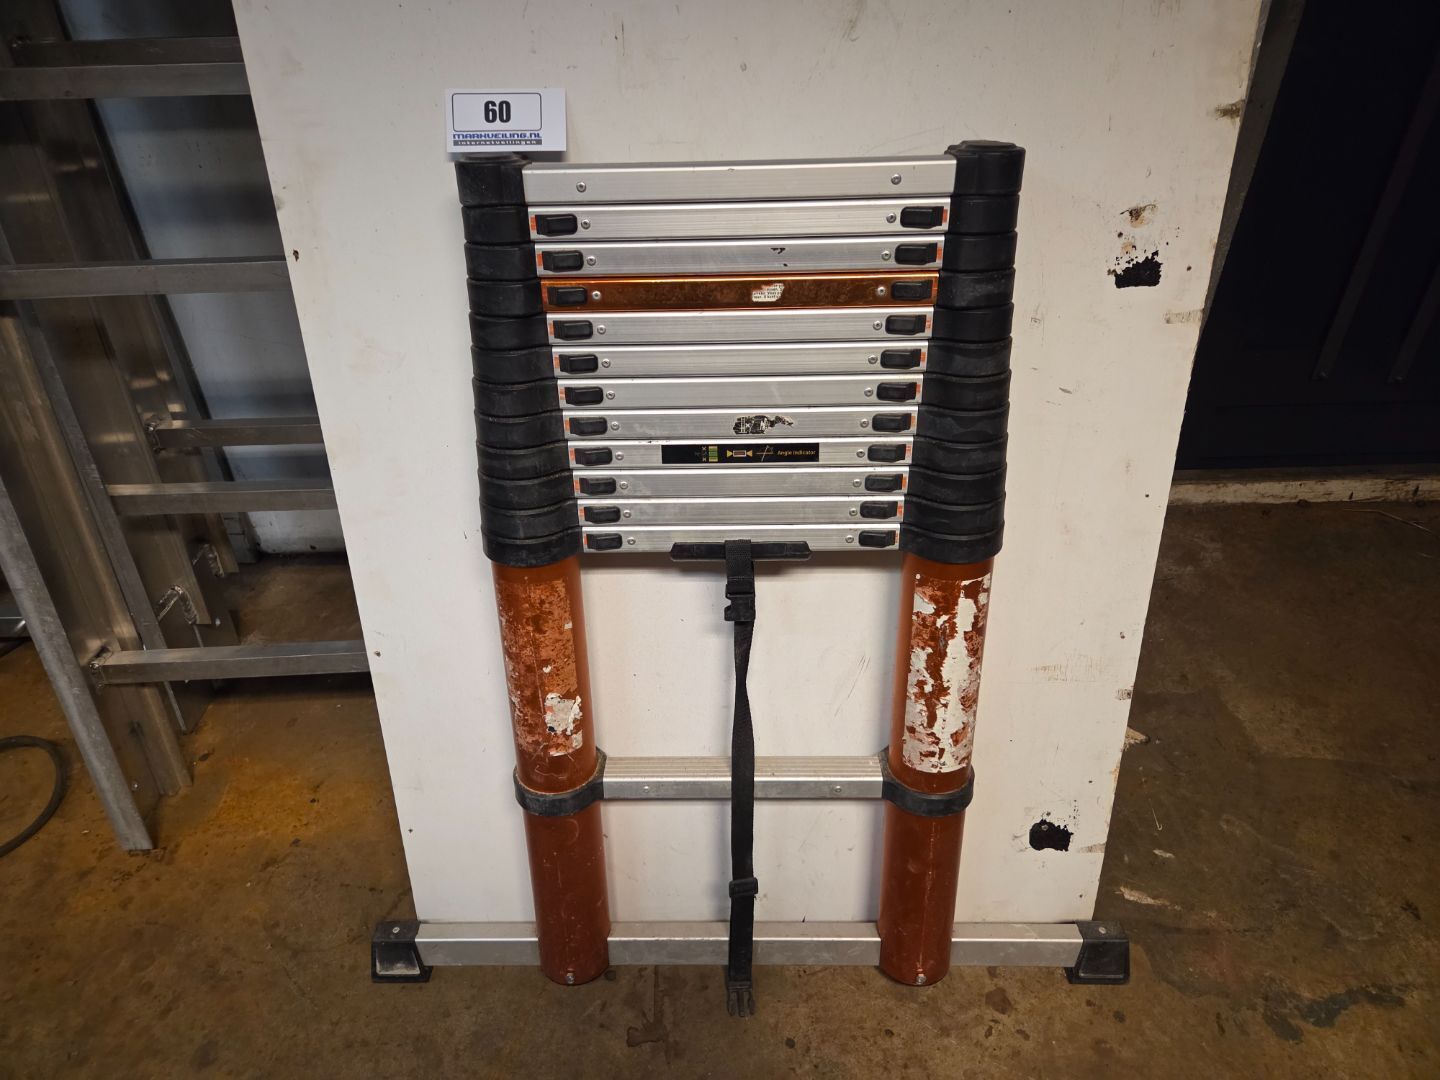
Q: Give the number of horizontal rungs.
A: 13